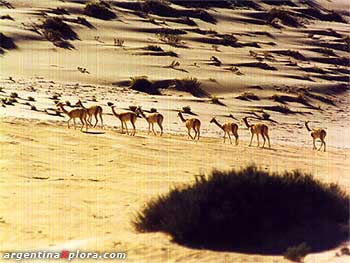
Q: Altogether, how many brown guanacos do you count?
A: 8